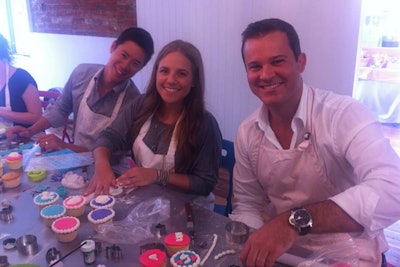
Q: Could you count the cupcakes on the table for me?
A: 11